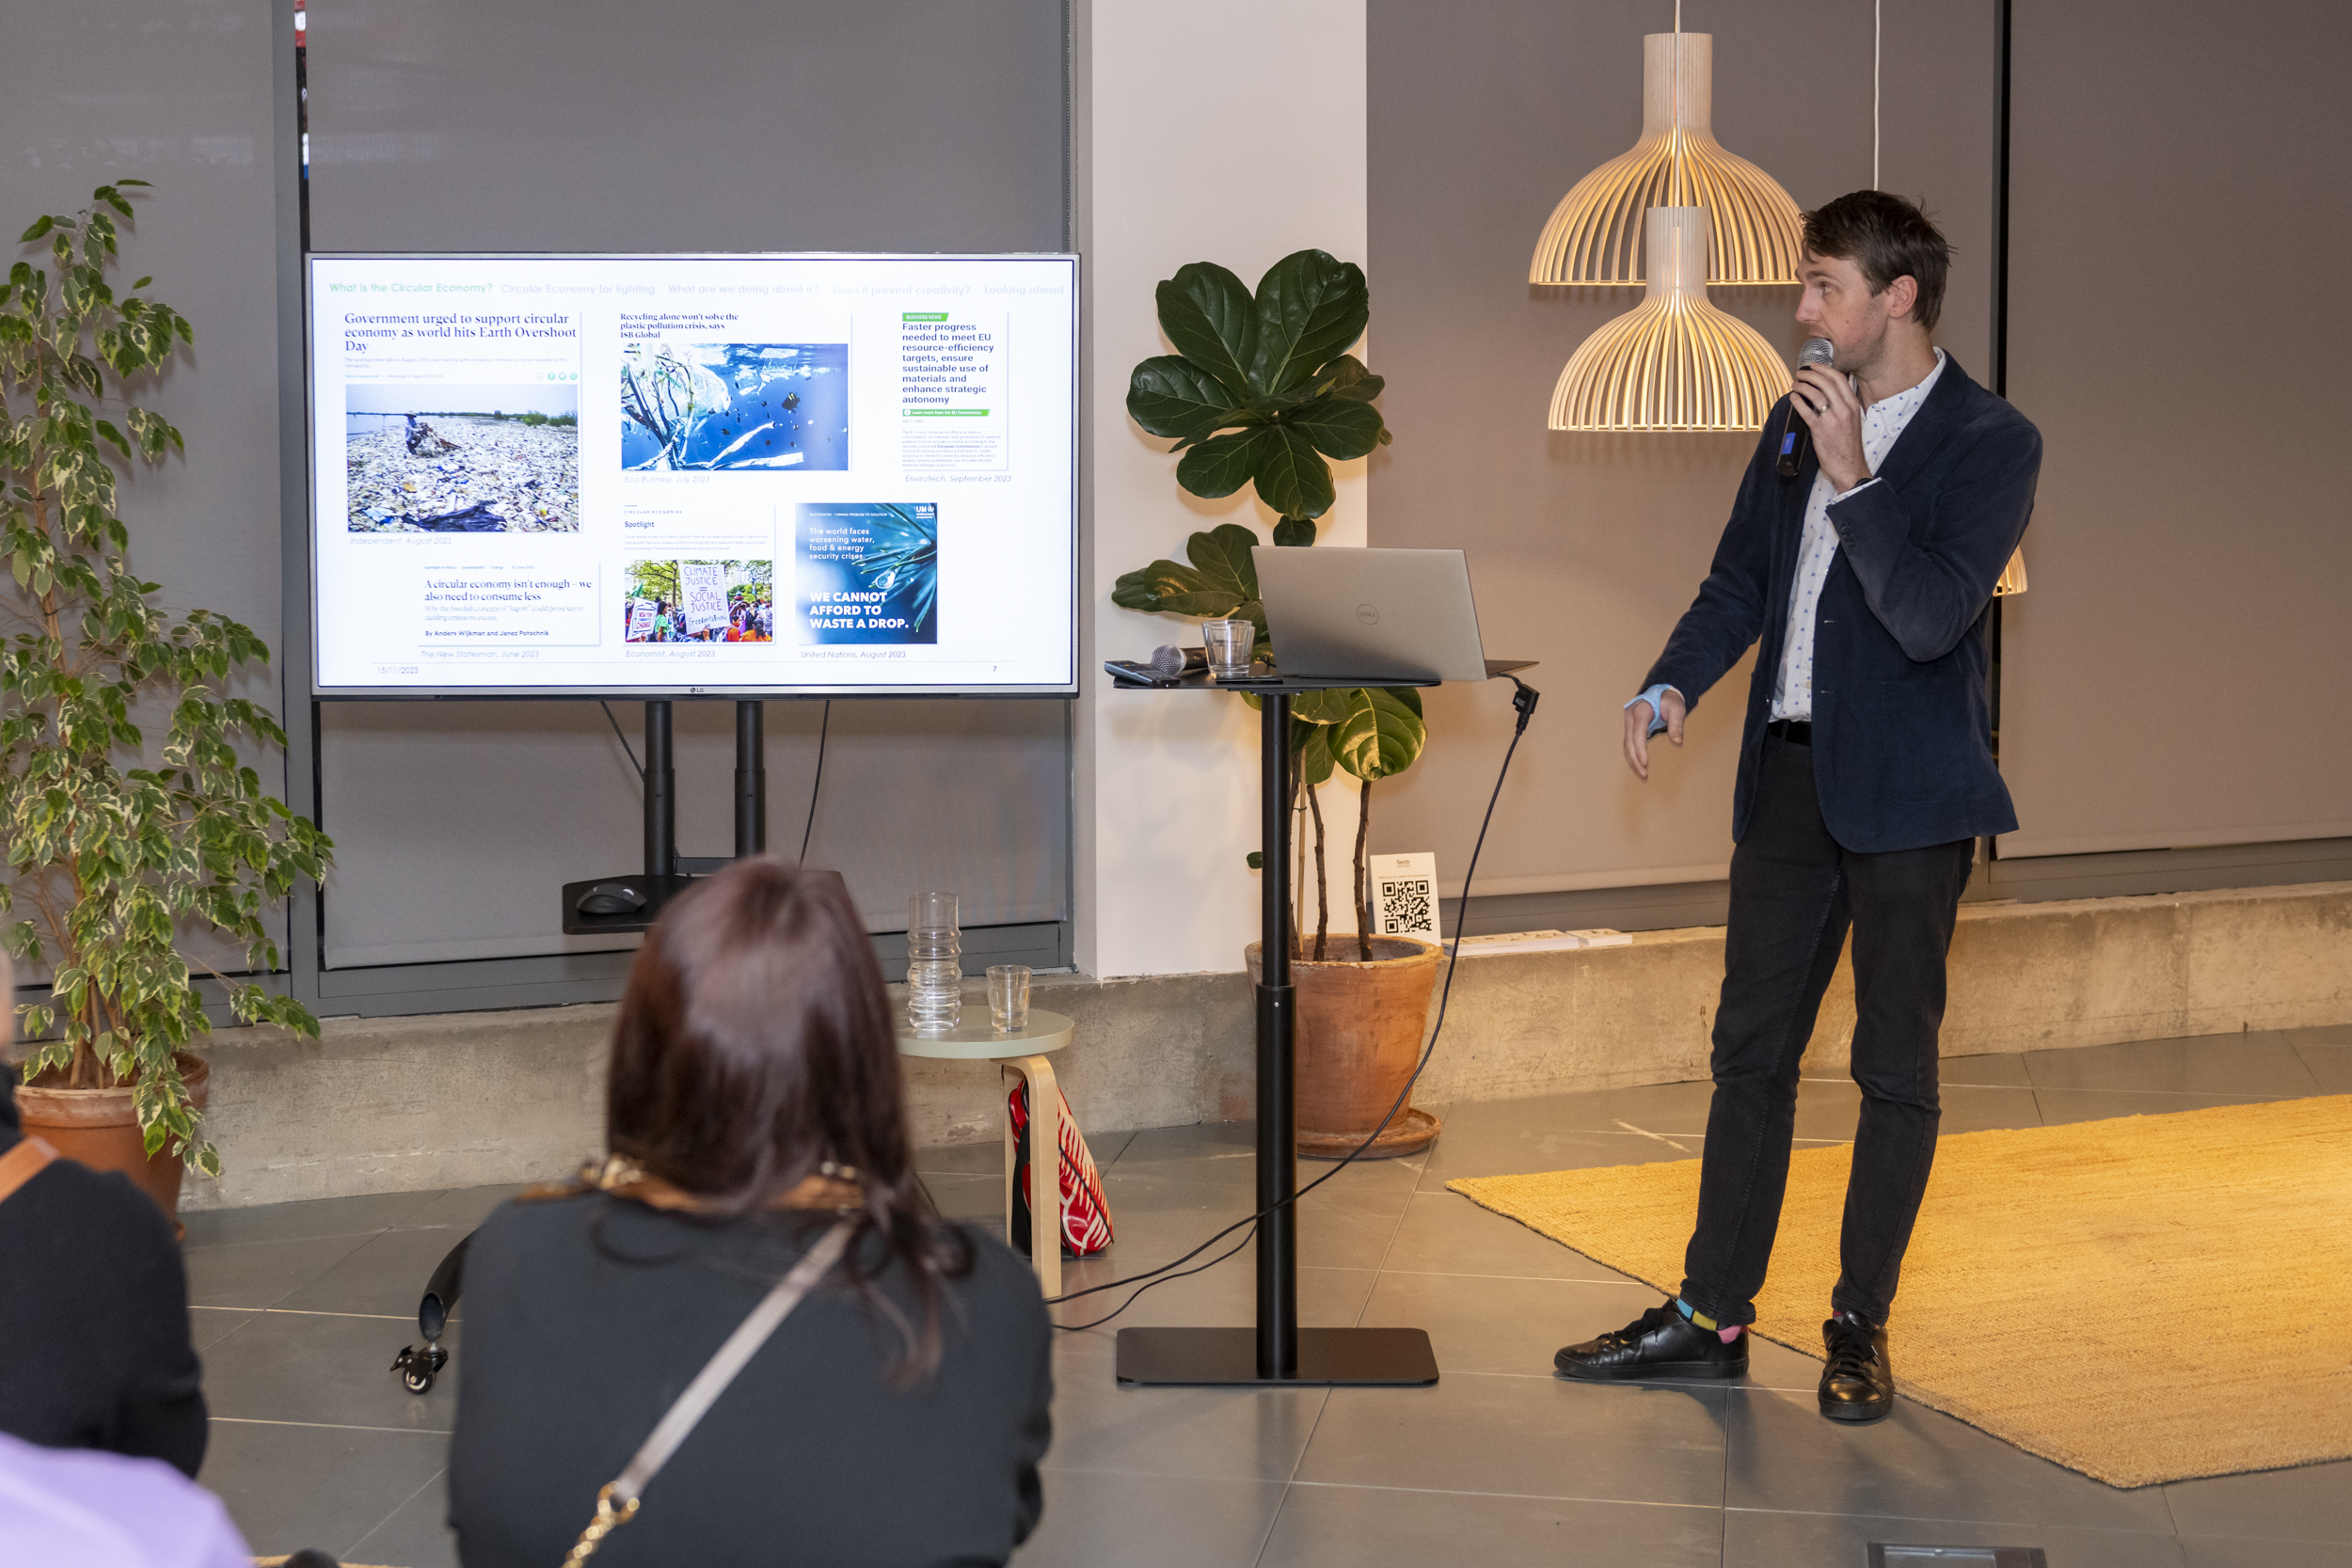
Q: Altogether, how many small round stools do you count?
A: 1